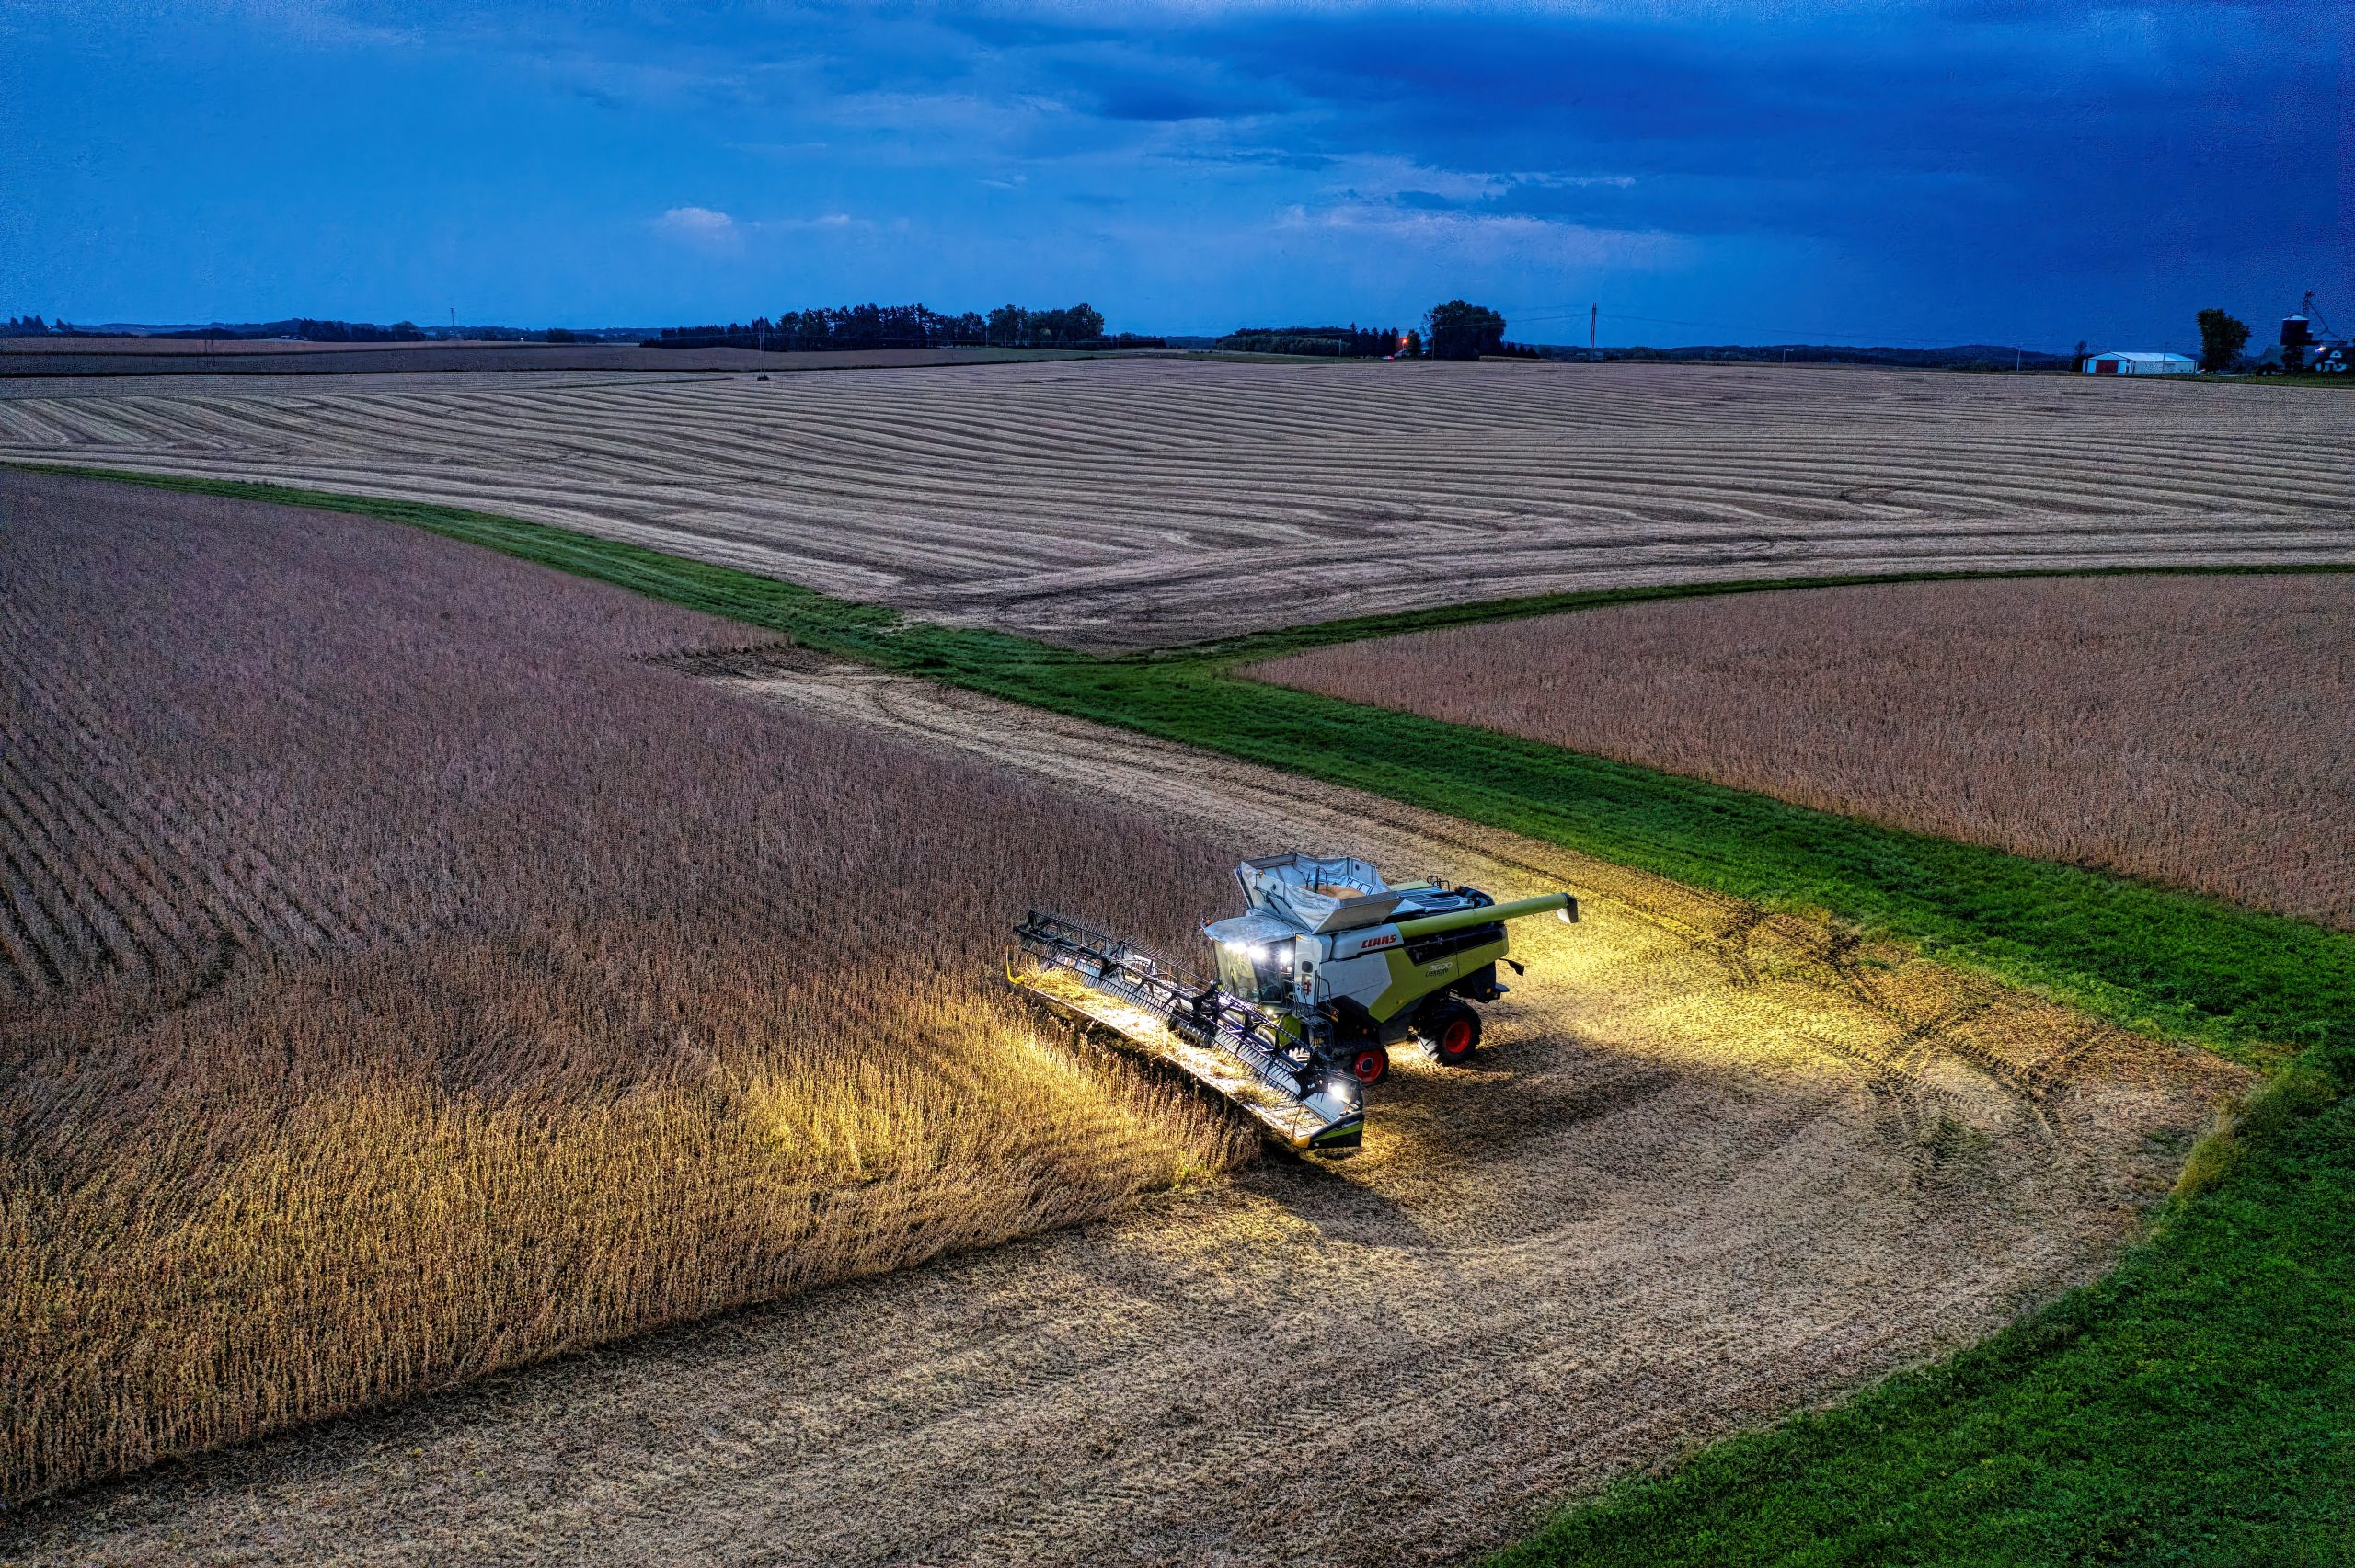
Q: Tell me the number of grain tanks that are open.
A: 1